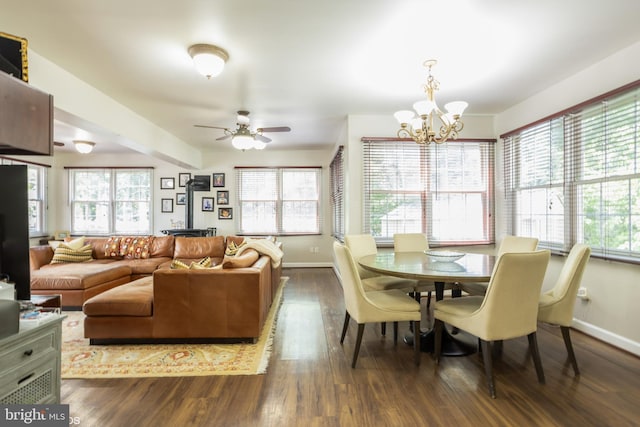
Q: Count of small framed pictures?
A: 8